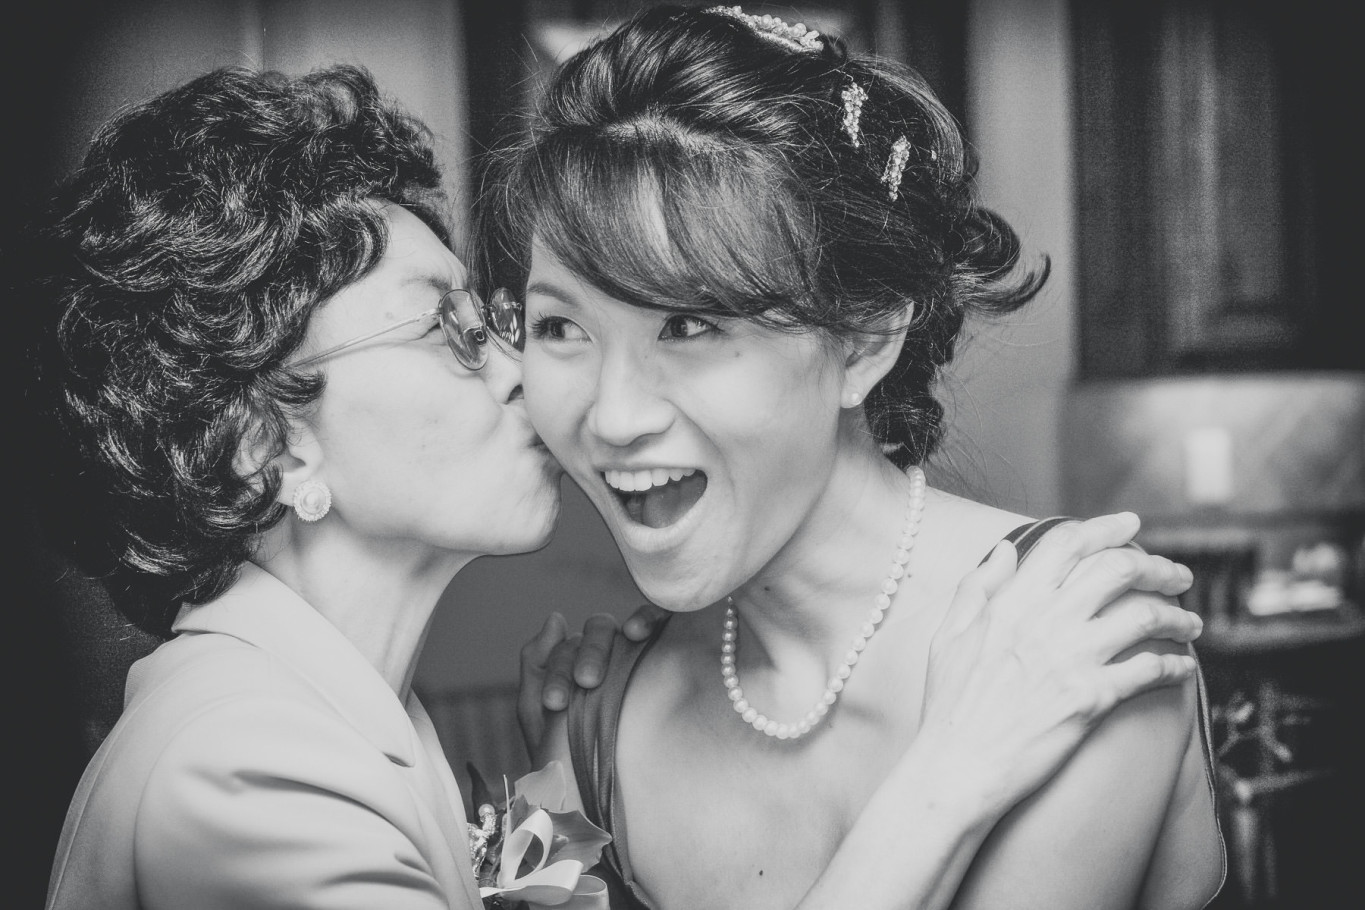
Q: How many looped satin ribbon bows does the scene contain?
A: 1